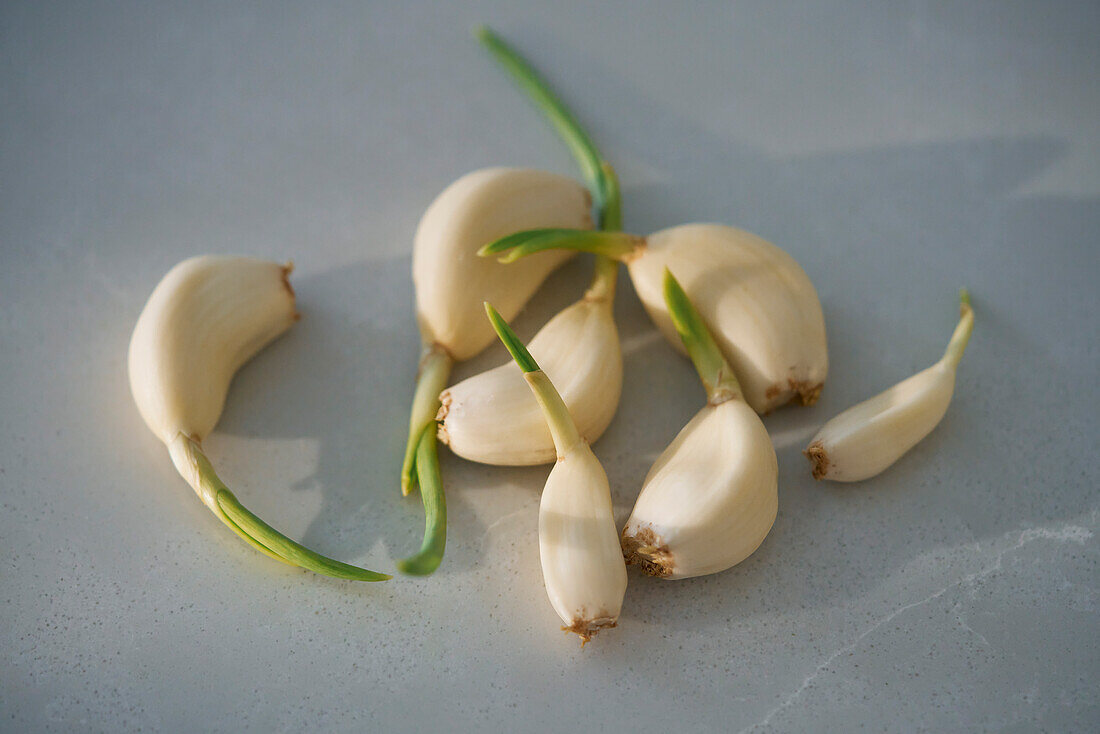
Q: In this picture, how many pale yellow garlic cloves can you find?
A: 7